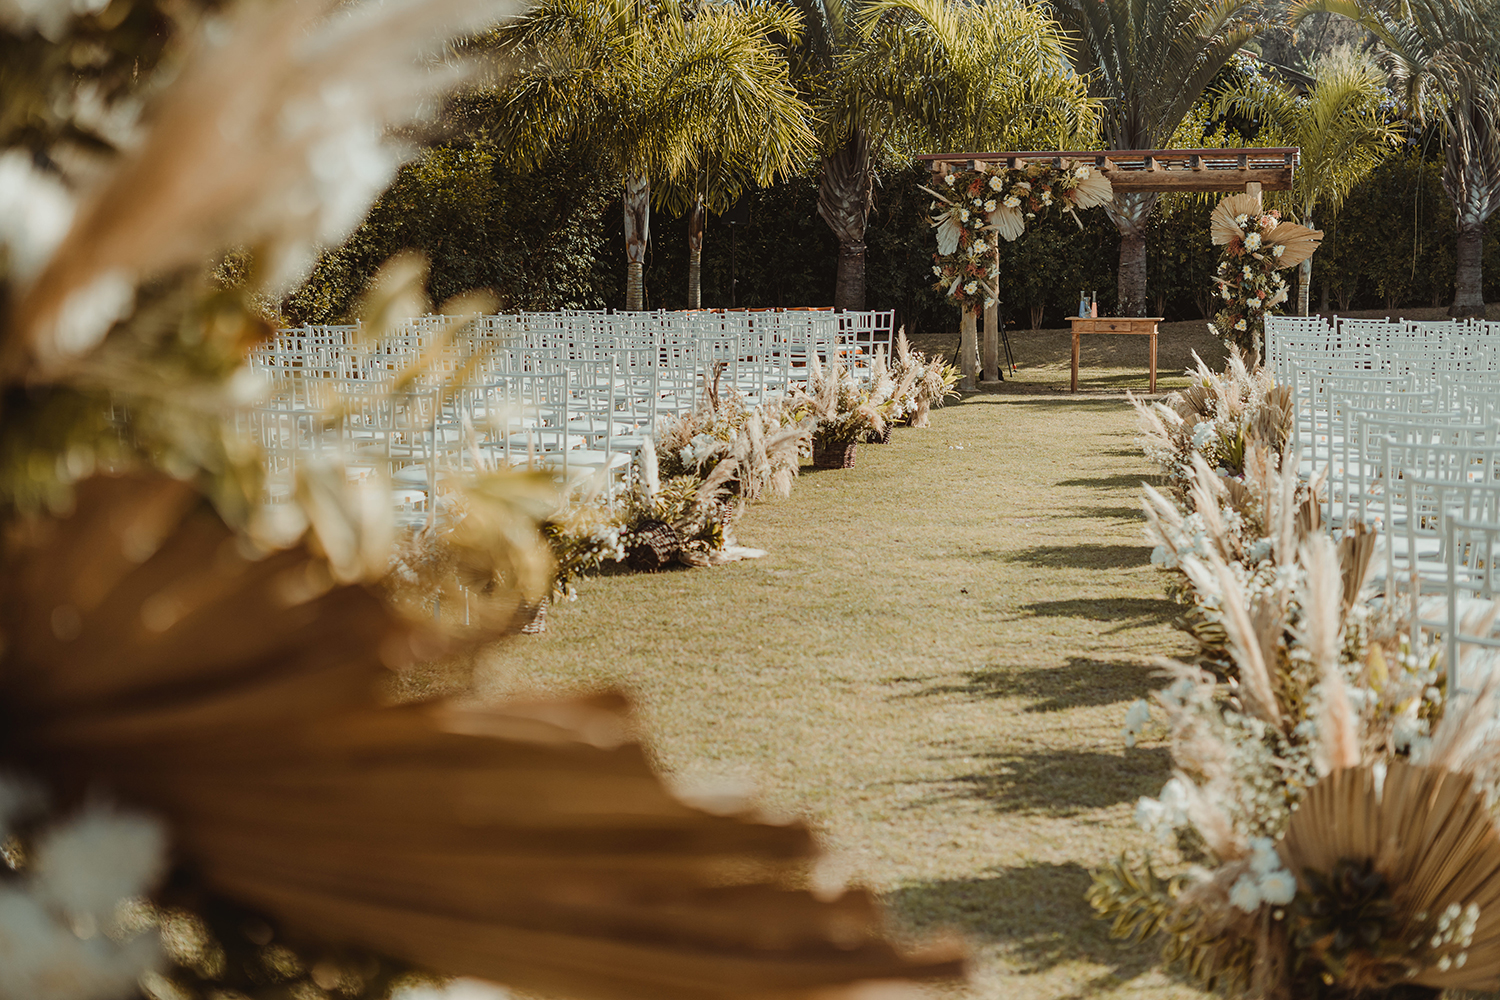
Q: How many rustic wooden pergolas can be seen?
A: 1